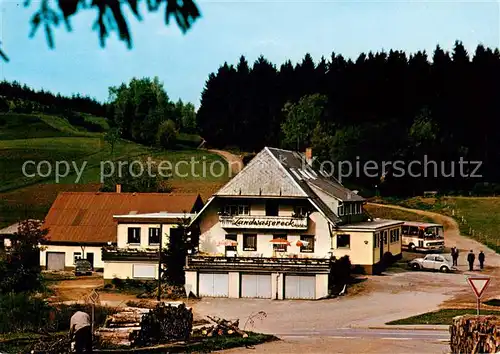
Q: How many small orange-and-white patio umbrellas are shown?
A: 3